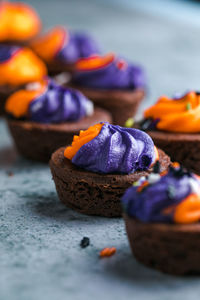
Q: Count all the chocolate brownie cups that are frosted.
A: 8